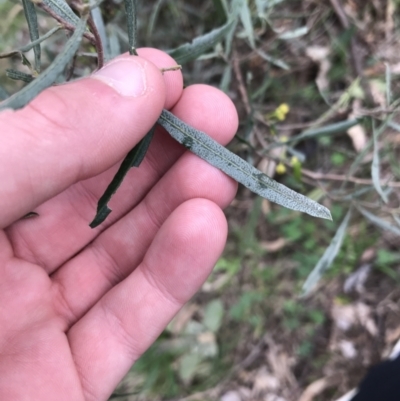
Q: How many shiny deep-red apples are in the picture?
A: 0